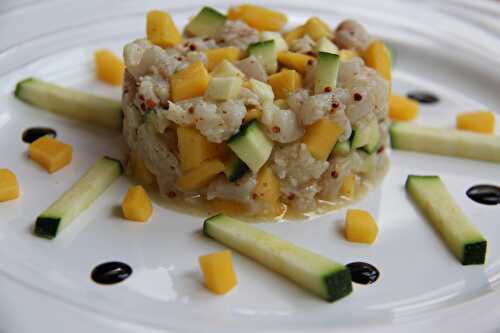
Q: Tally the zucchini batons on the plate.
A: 5